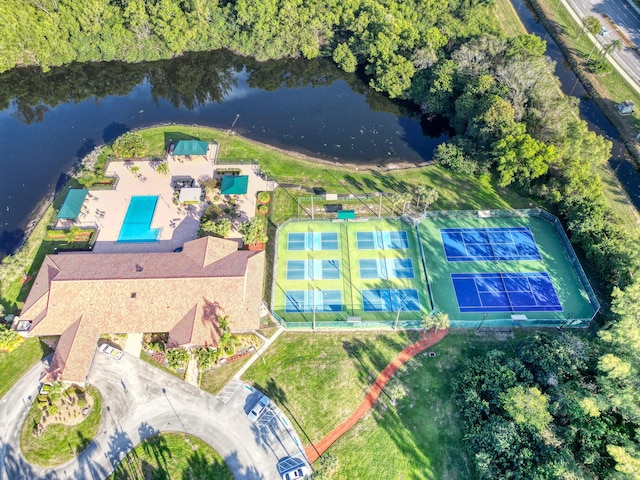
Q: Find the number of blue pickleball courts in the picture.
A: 6